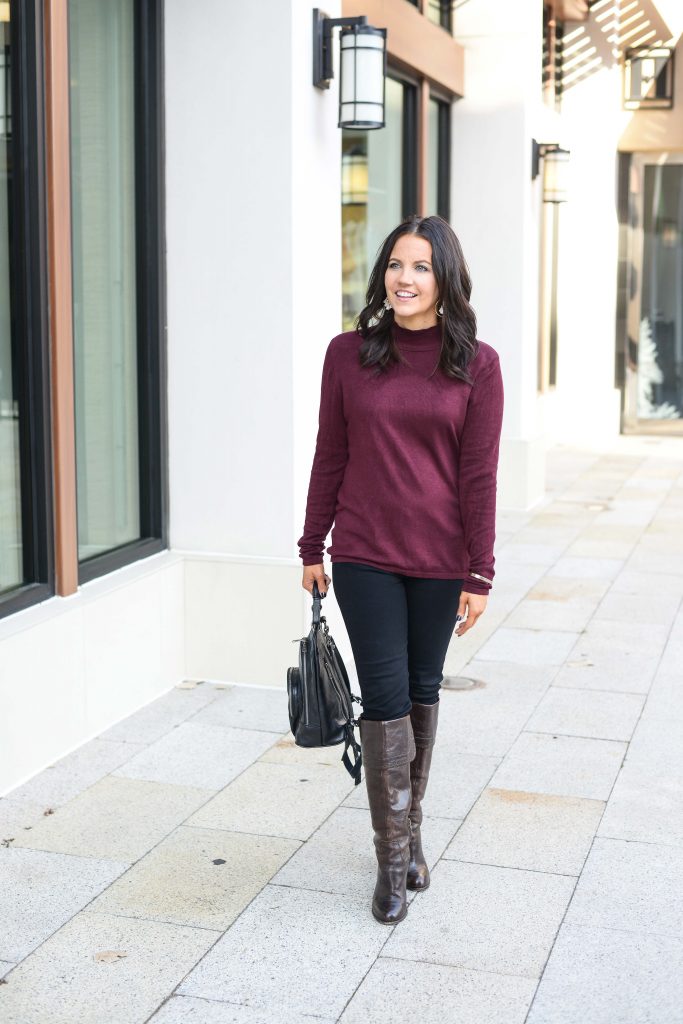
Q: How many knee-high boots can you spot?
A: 2